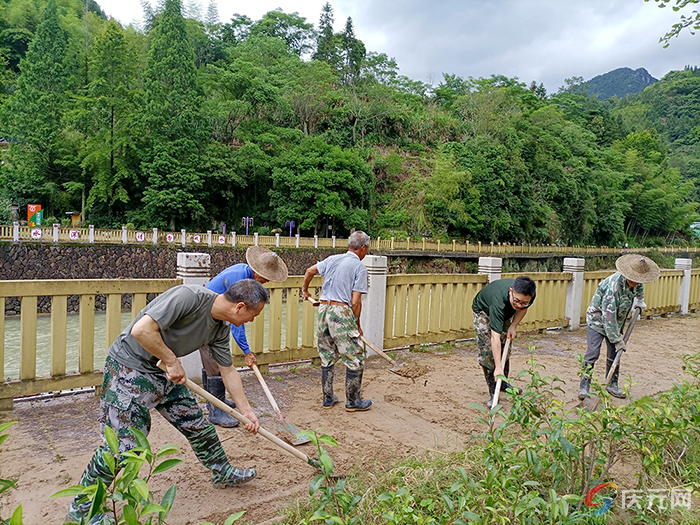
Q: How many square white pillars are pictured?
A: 5